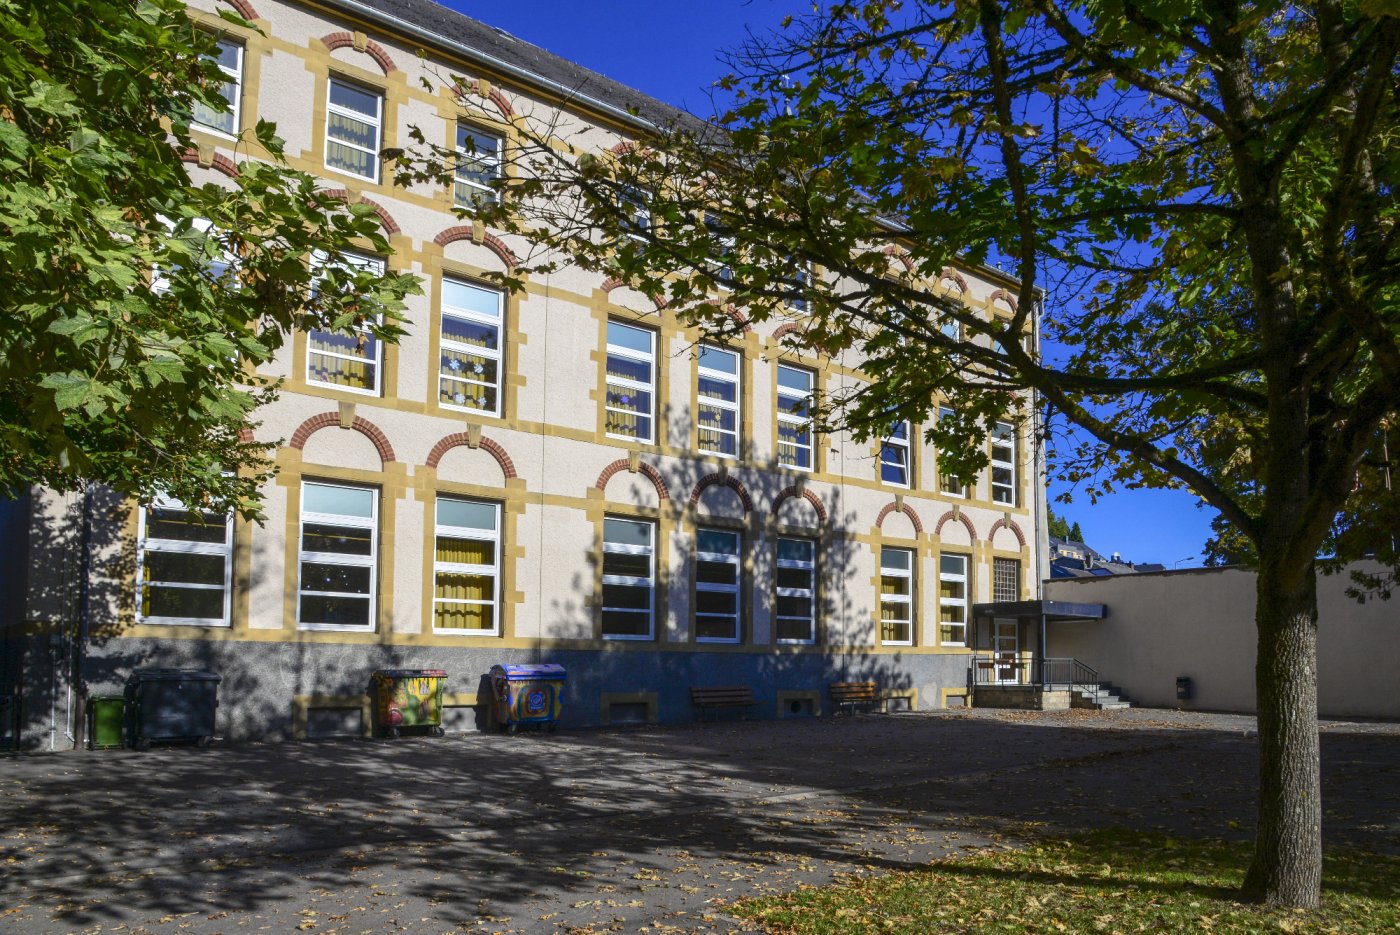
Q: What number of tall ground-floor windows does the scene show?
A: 8